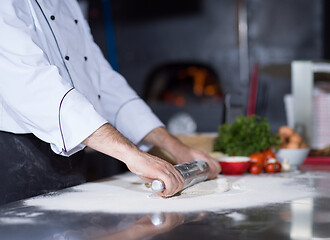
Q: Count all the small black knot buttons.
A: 5